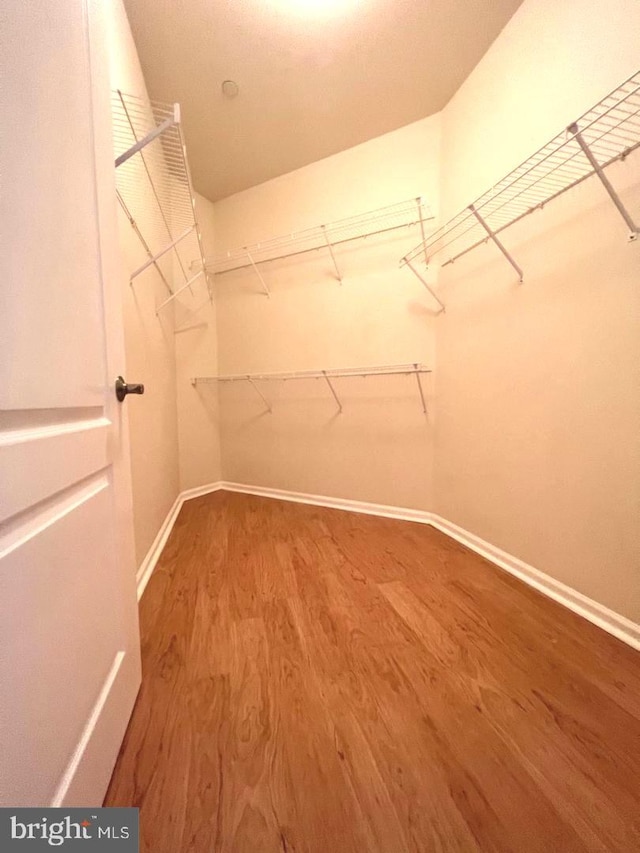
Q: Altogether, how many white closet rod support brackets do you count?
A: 12